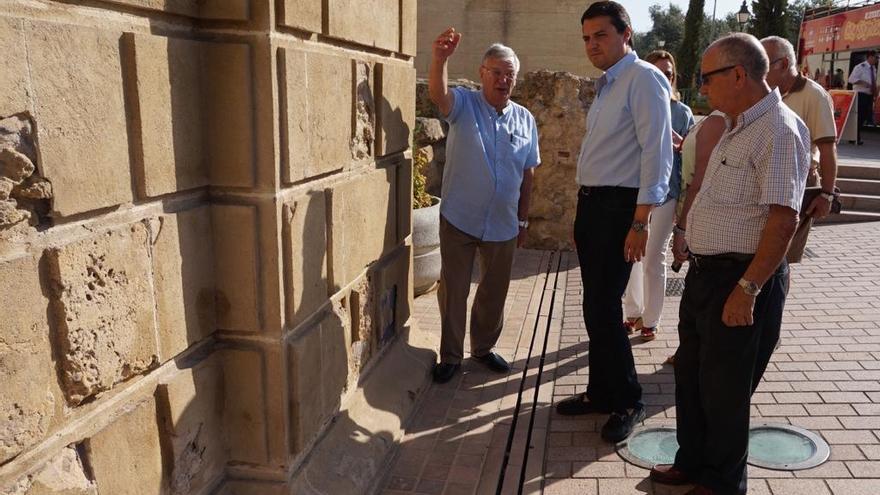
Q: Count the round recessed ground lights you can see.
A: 2